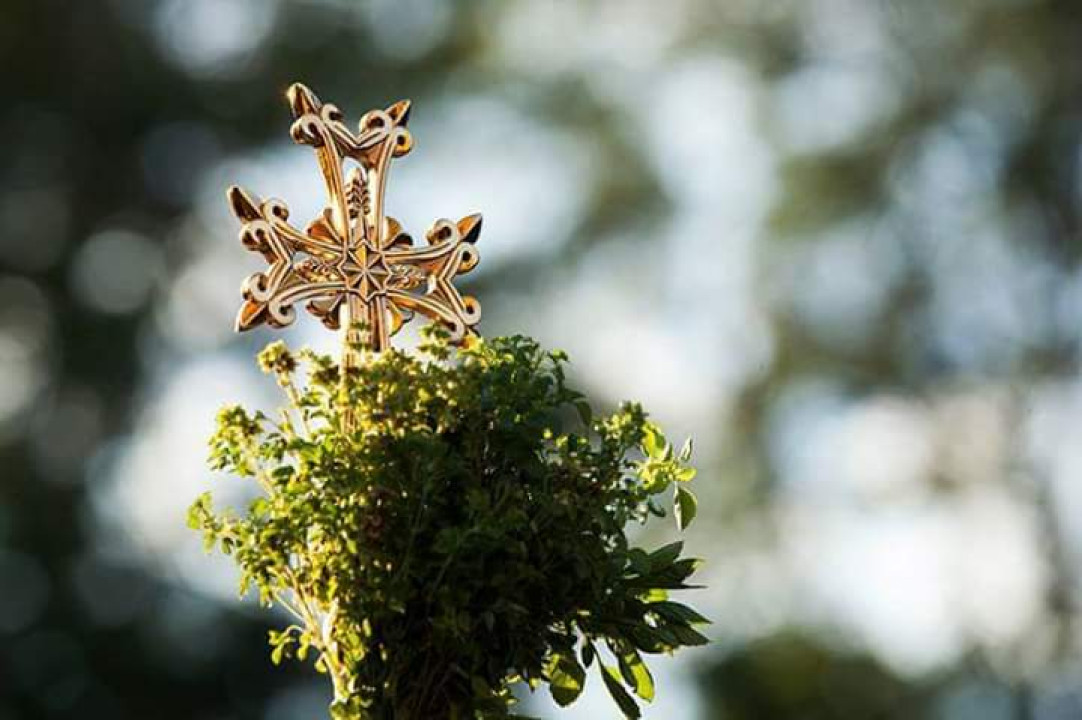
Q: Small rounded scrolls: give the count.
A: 12